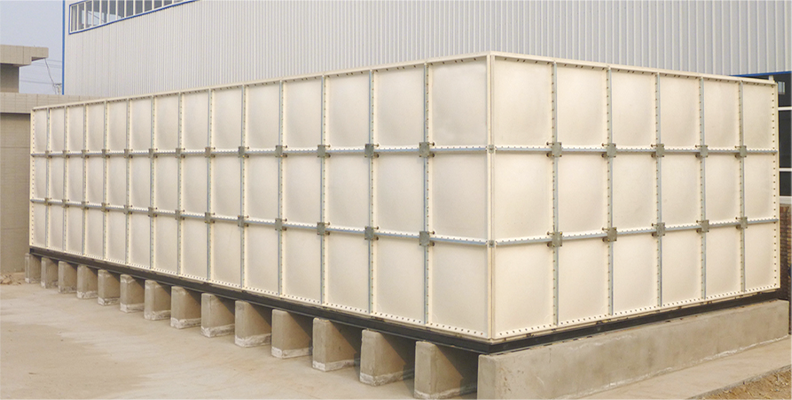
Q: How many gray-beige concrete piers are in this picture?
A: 15